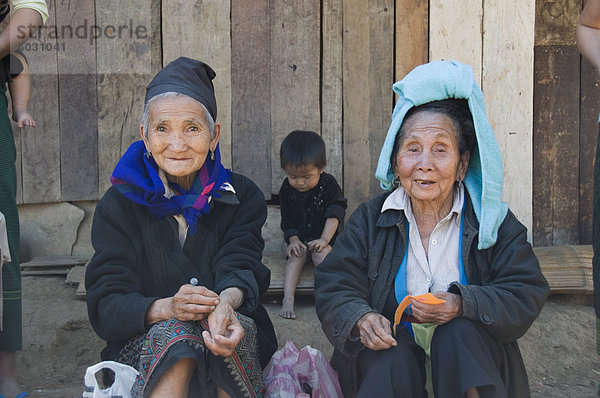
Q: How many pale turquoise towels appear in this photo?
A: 1